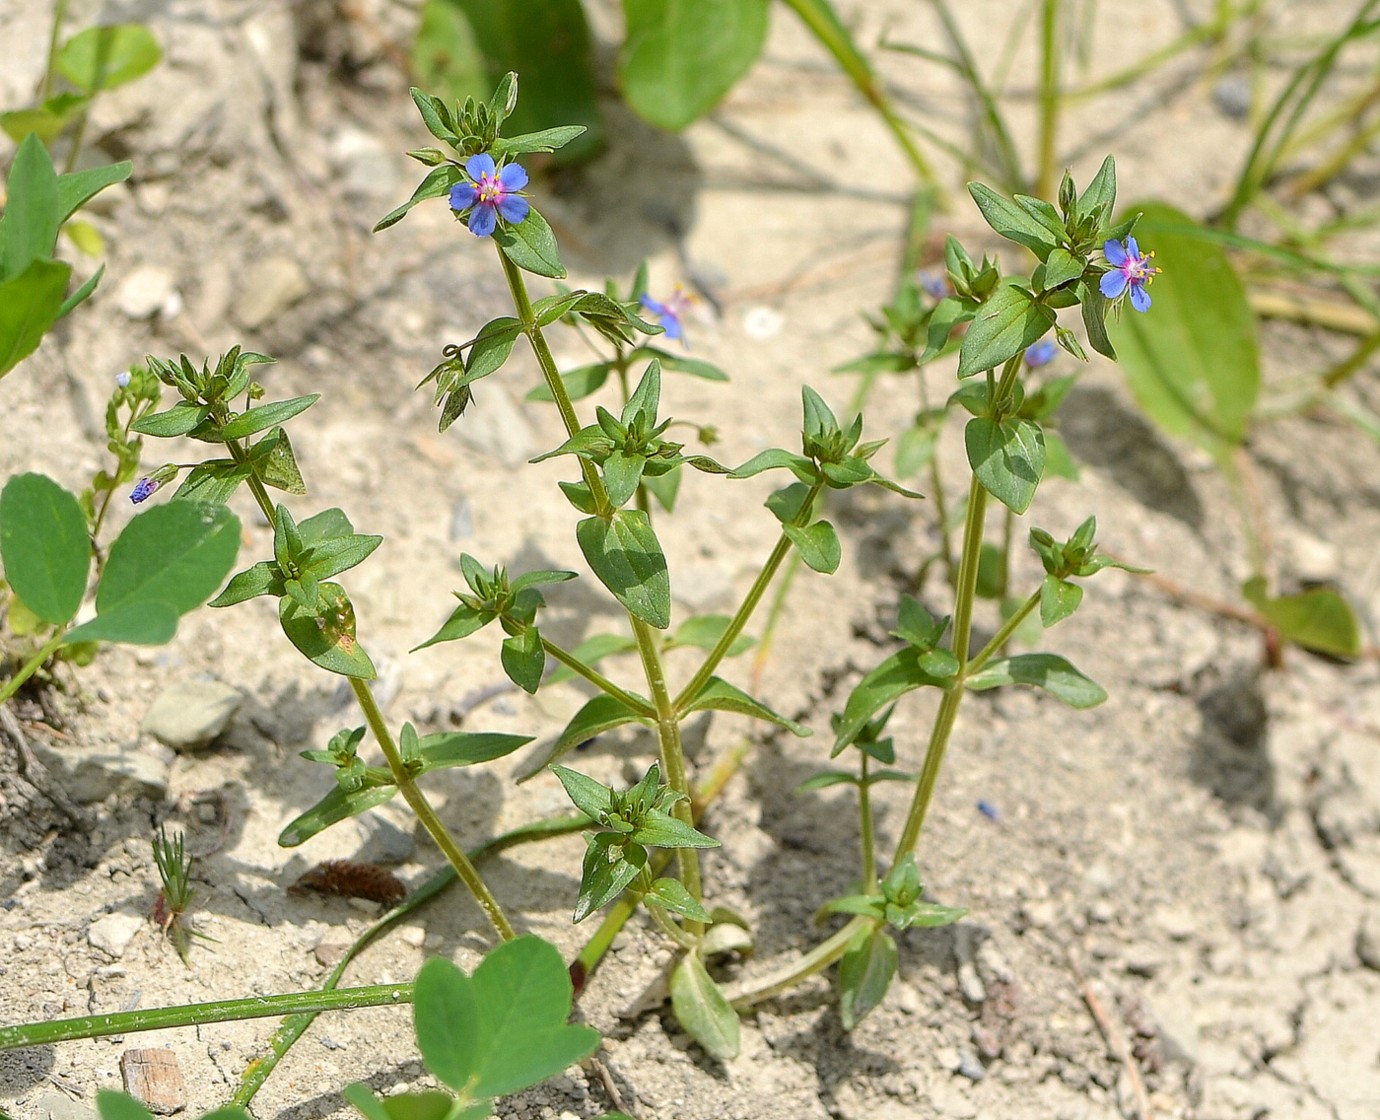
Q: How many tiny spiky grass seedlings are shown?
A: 1